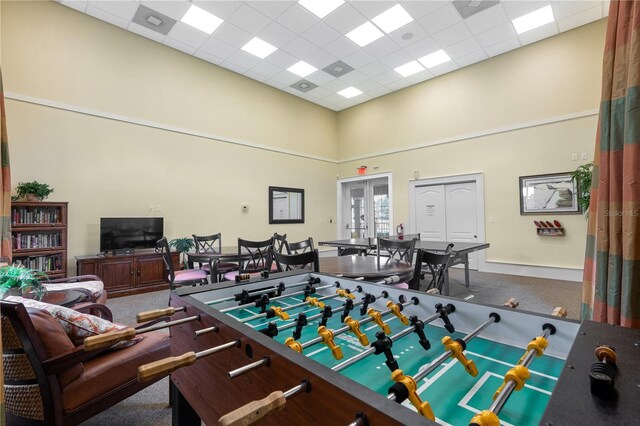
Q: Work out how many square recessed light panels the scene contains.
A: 10